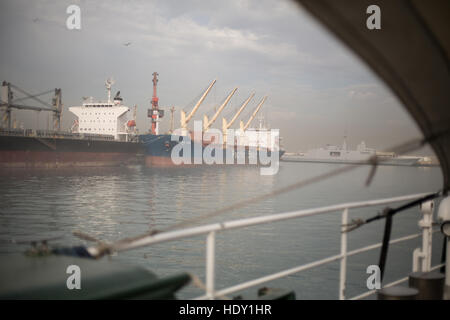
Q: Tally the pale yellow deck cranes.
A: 4